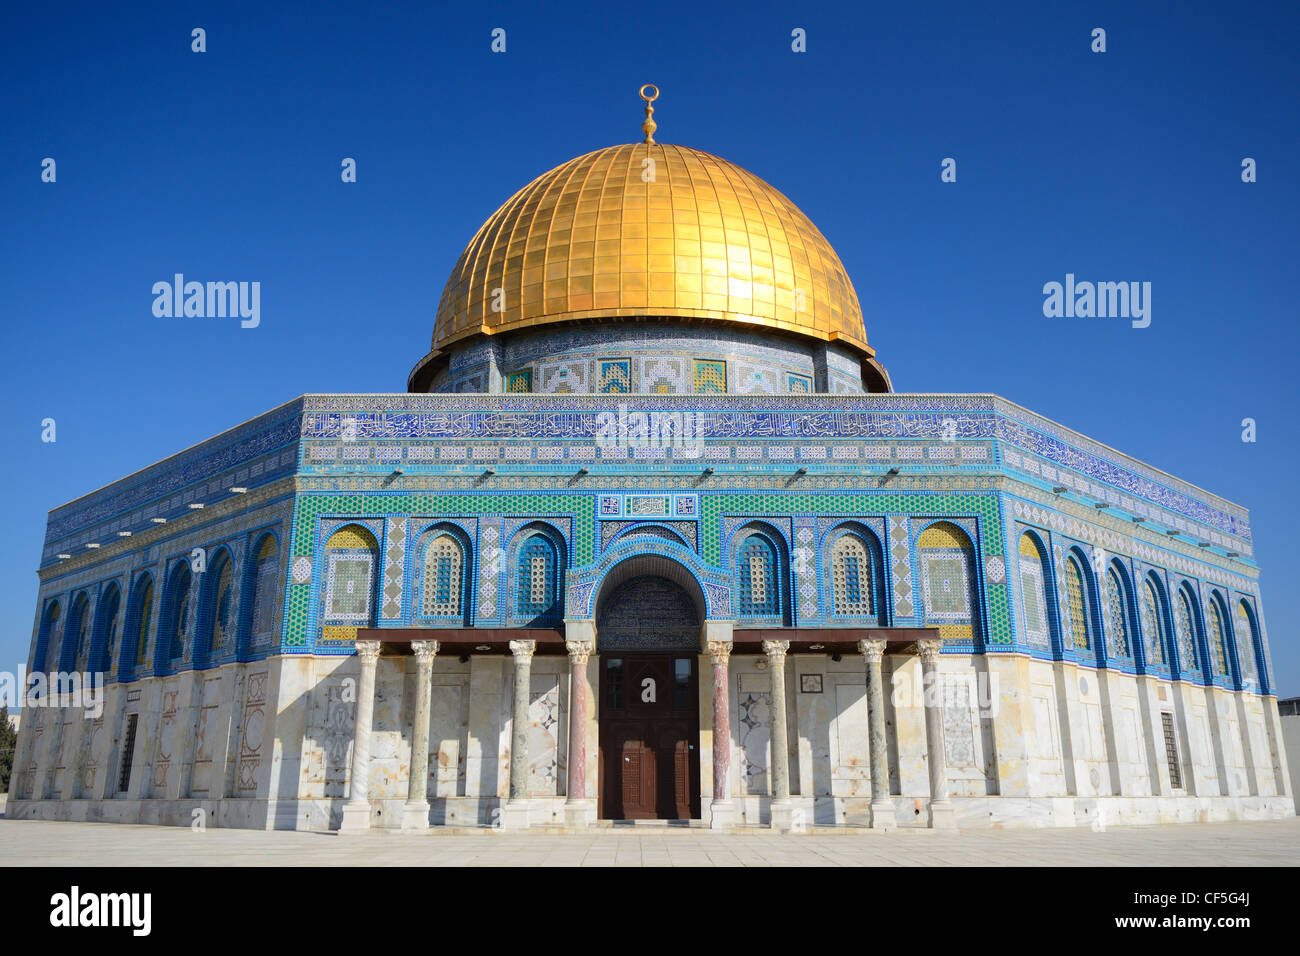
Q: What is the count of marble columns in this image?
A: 8